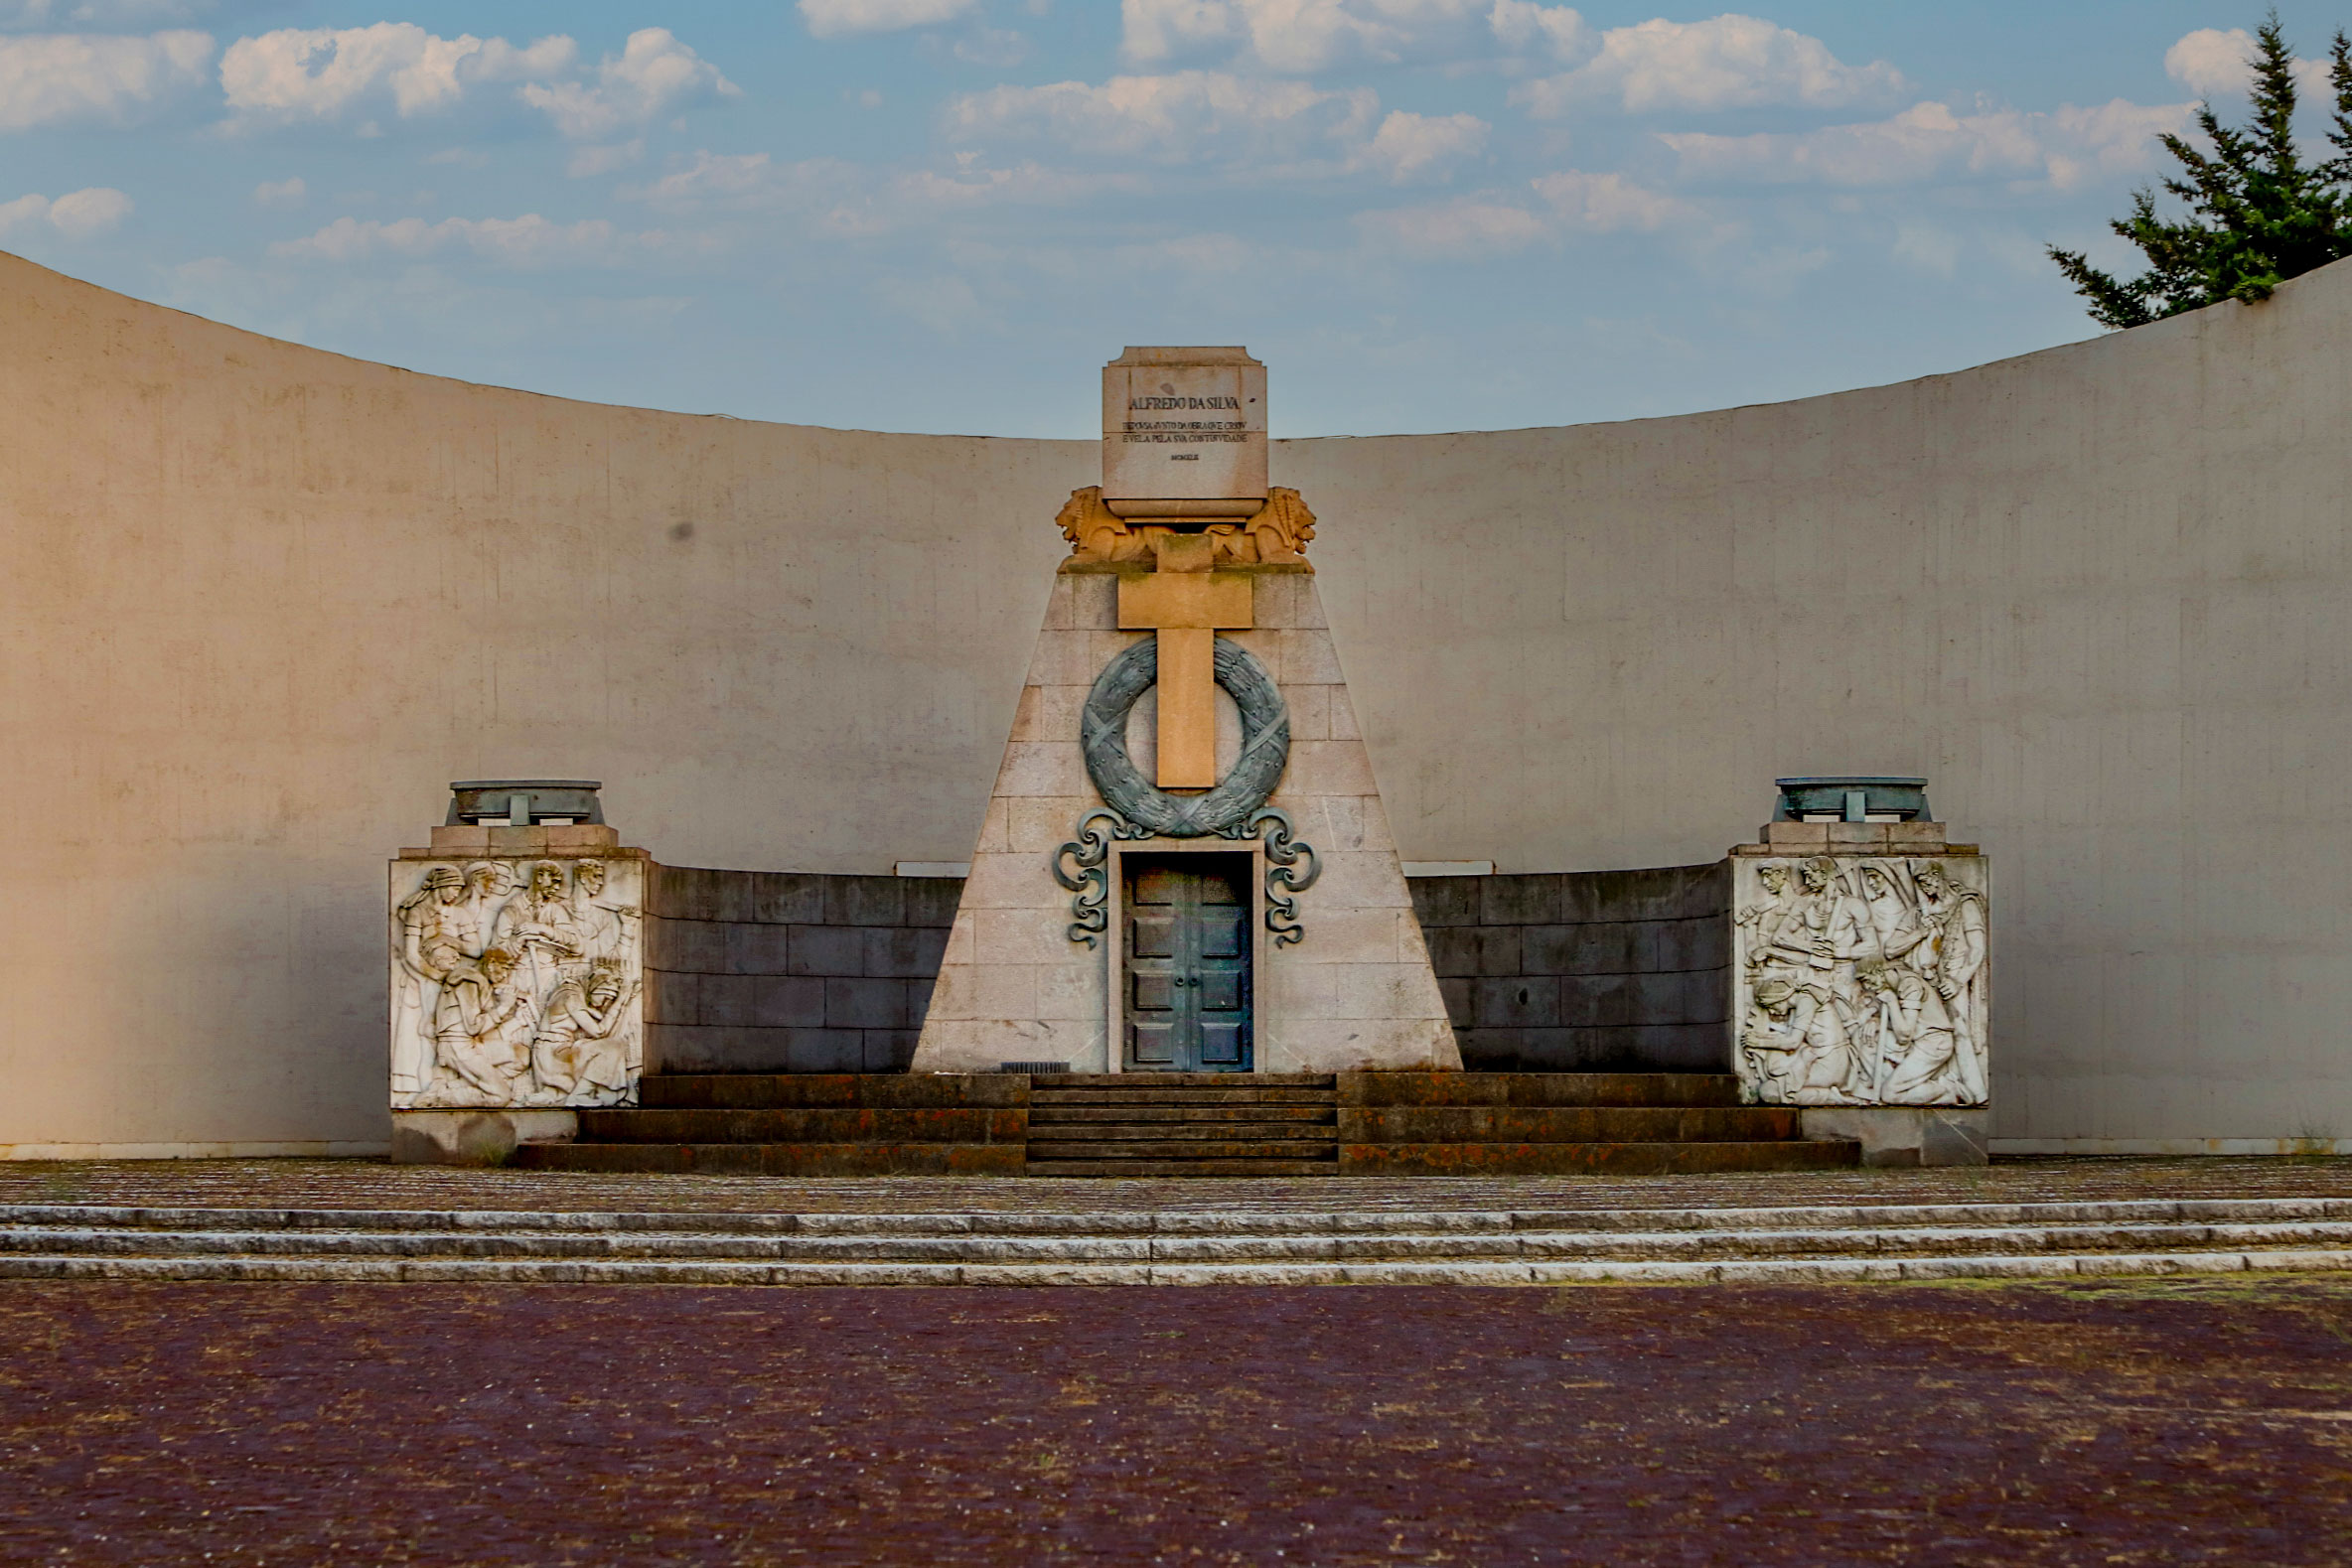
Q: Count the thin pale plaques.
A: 2